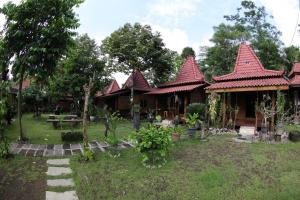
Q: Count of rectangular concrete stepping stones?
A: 4